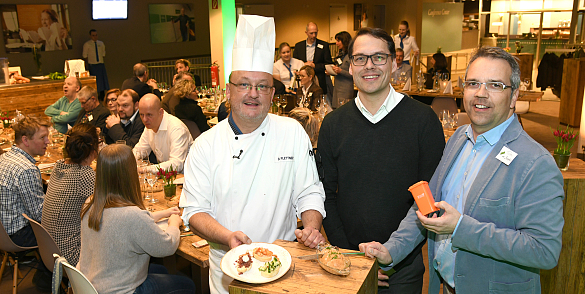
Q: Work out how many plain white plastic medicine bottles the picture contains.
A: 0